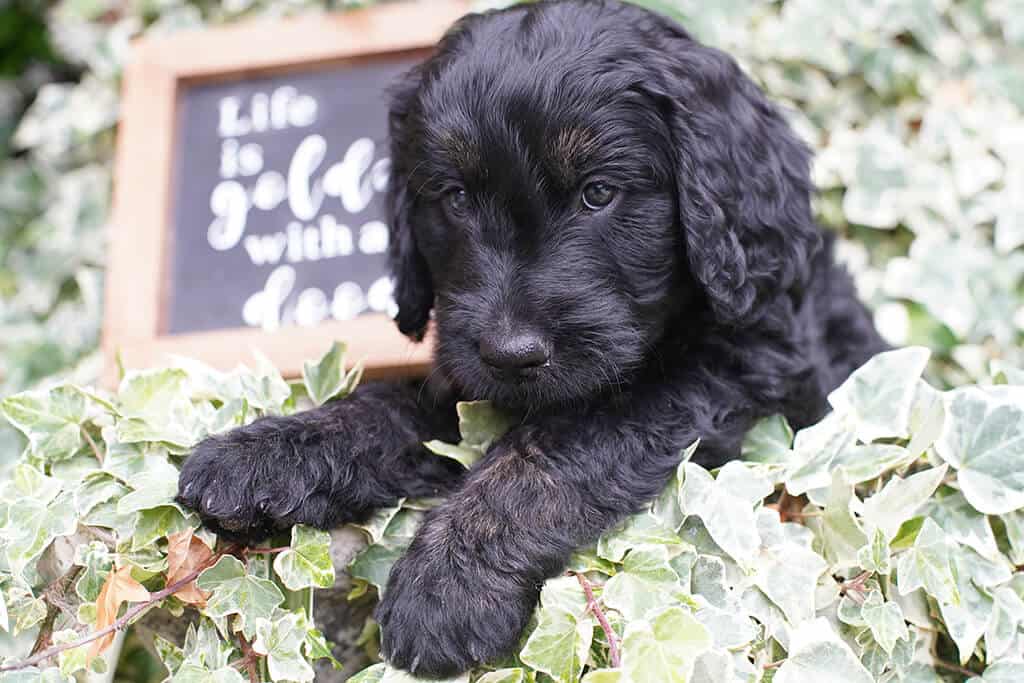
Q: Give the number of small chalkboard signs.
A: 1